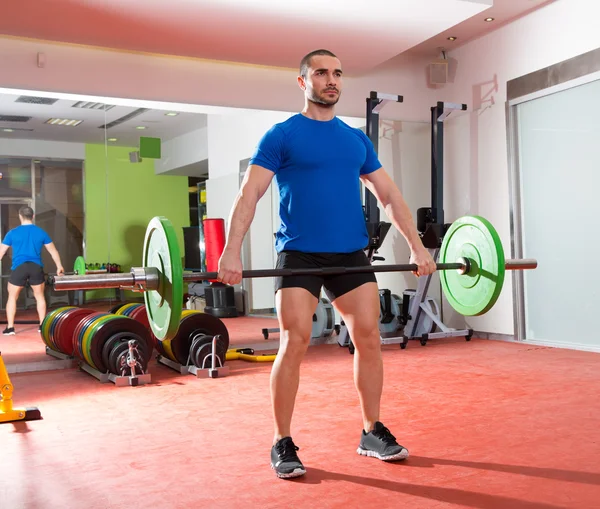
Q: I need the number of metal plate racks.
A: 2